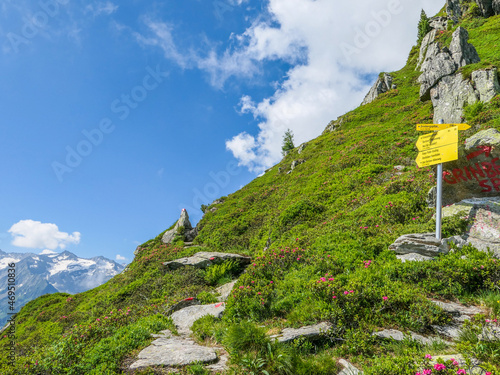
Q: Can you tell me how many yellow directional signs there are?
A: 3